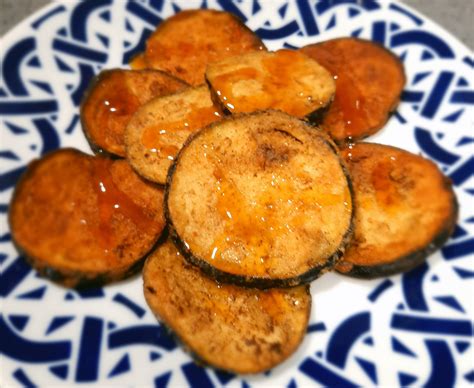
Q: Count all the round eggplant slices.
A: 9